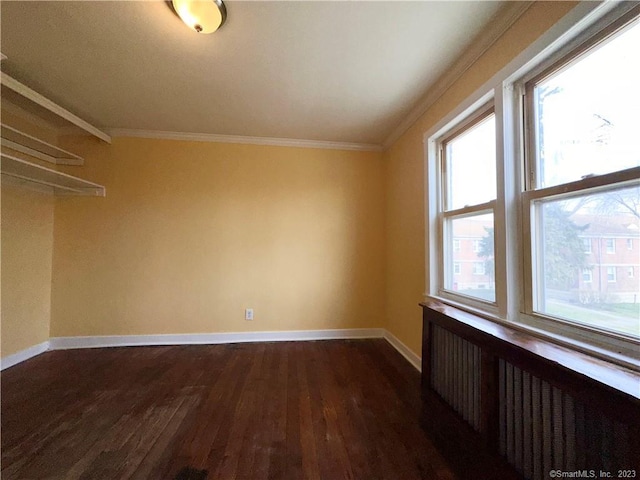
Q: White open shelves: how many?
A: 3